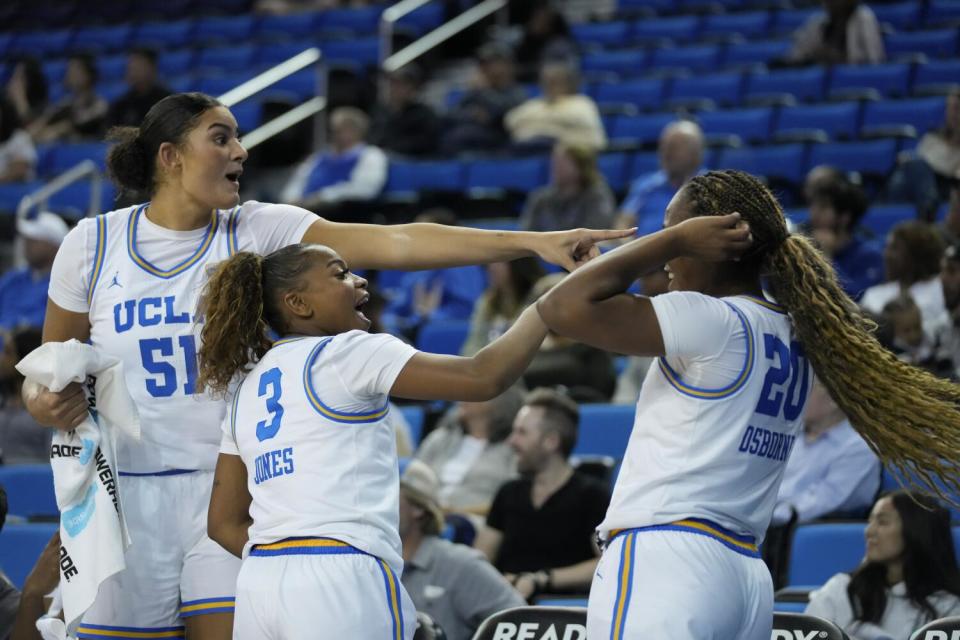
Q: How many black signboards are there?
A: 3